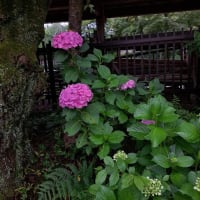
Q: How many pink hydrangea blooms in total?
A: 4